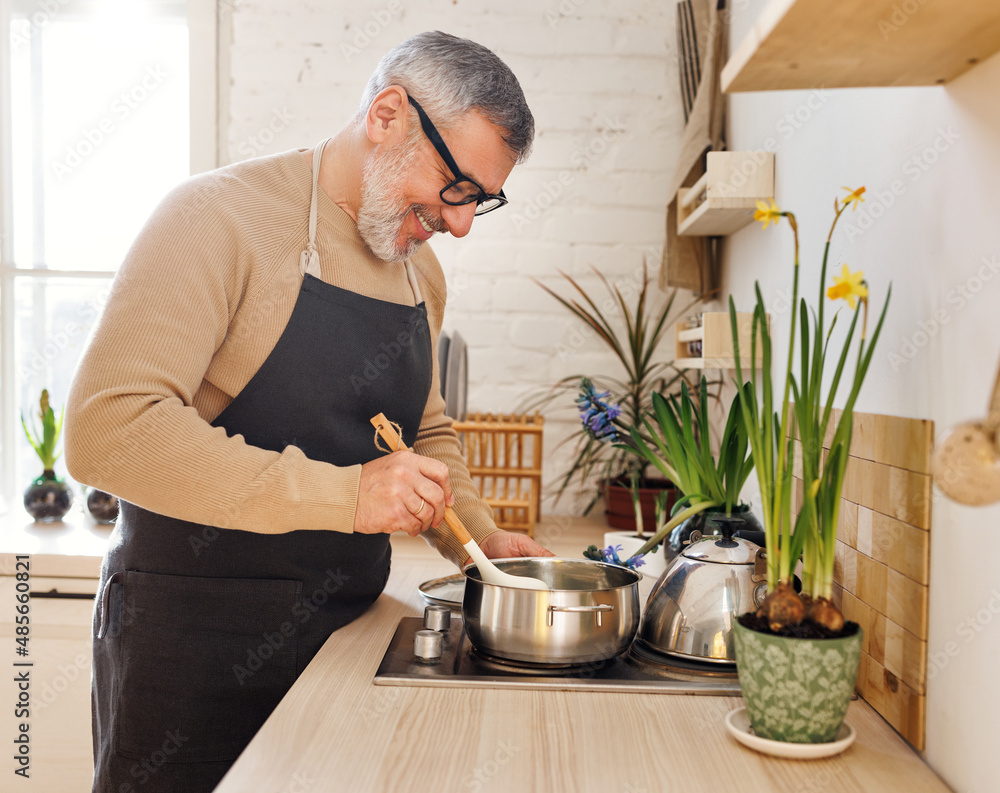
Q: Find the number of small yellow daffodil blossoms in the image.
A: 3